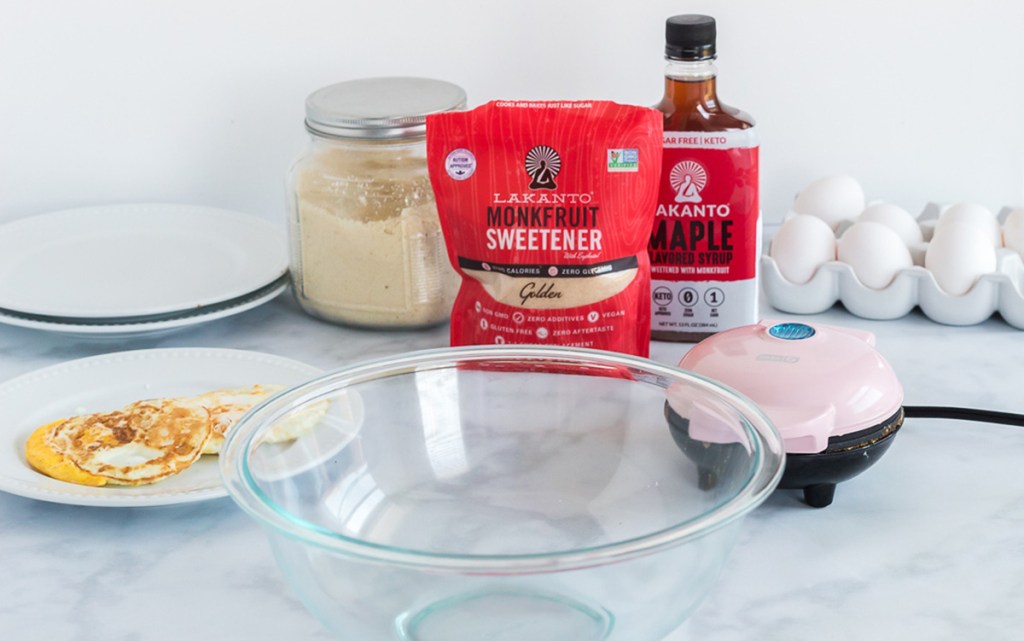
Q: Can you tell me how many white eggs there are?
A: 7